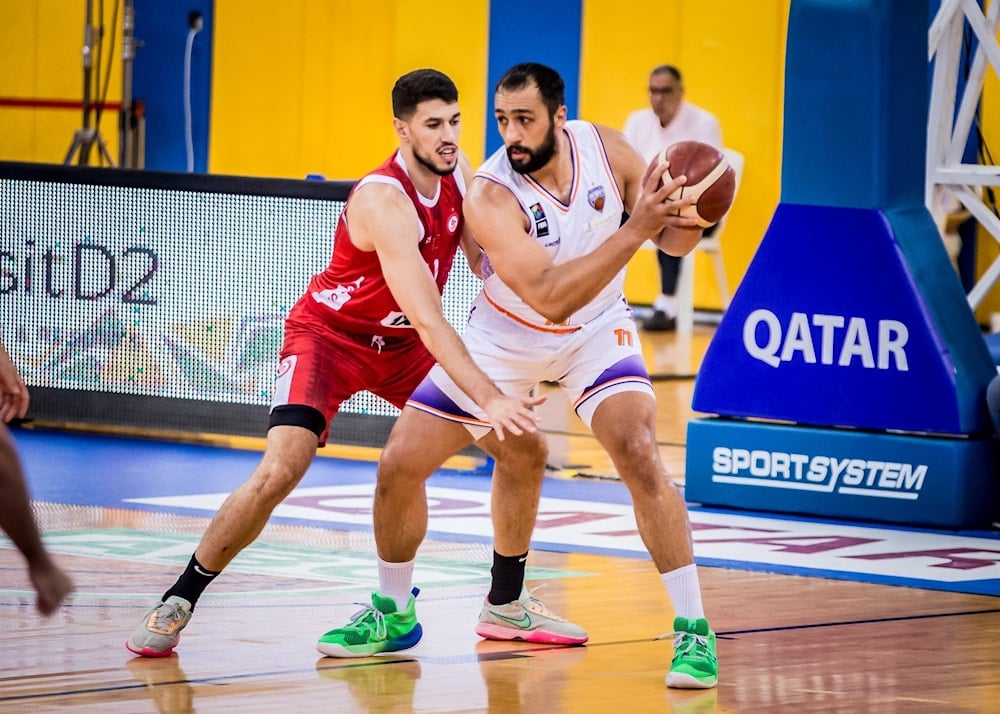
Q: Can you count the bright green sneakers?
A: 2